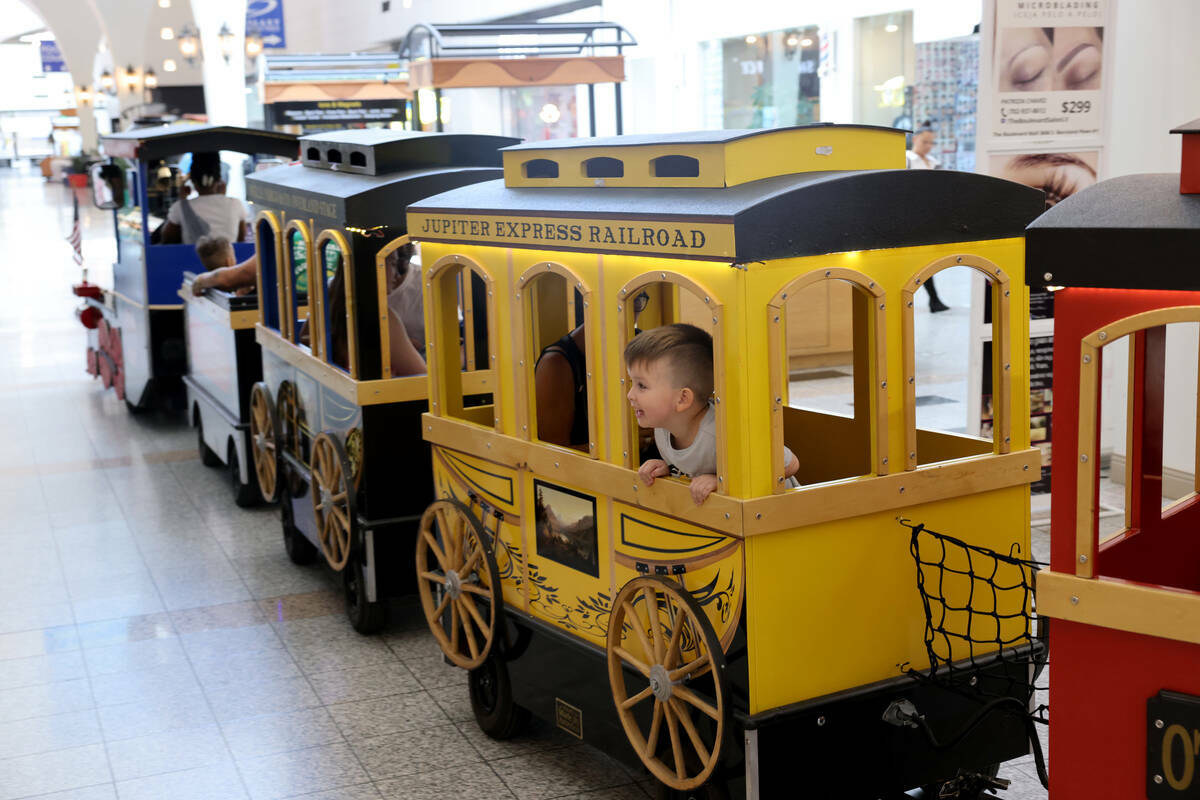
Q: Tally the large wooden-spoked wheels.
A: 4